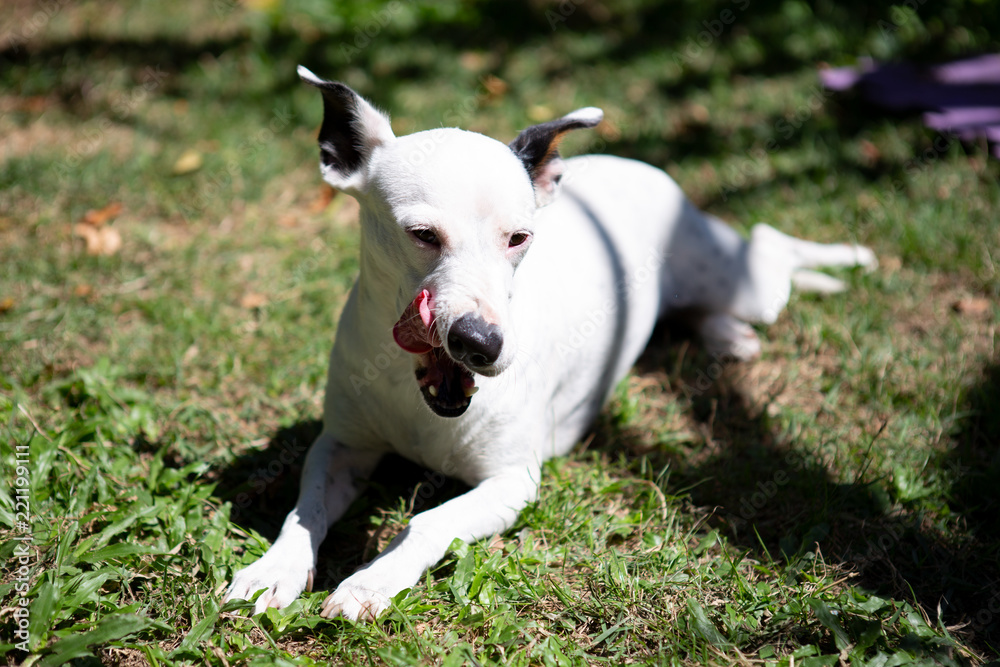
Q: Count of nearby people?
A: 0